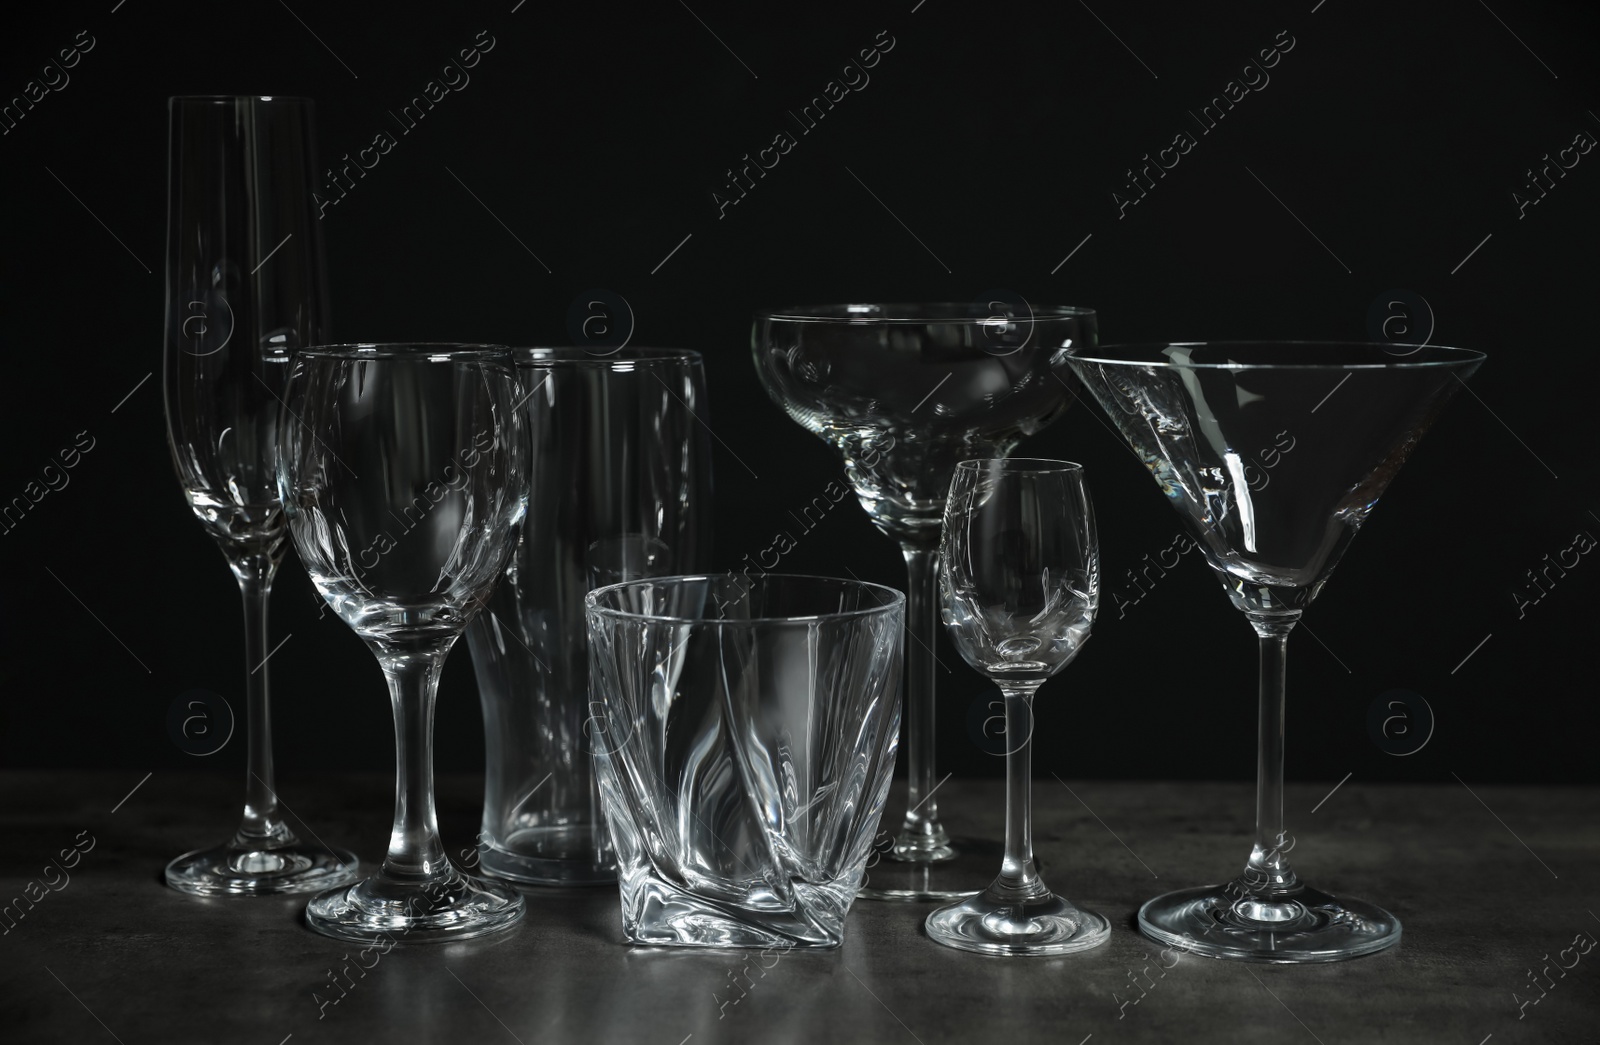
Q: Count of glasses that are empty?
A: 7